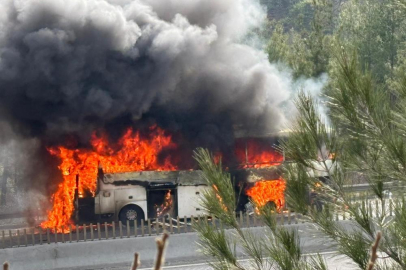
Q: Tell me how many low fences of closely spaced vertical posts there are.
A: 1